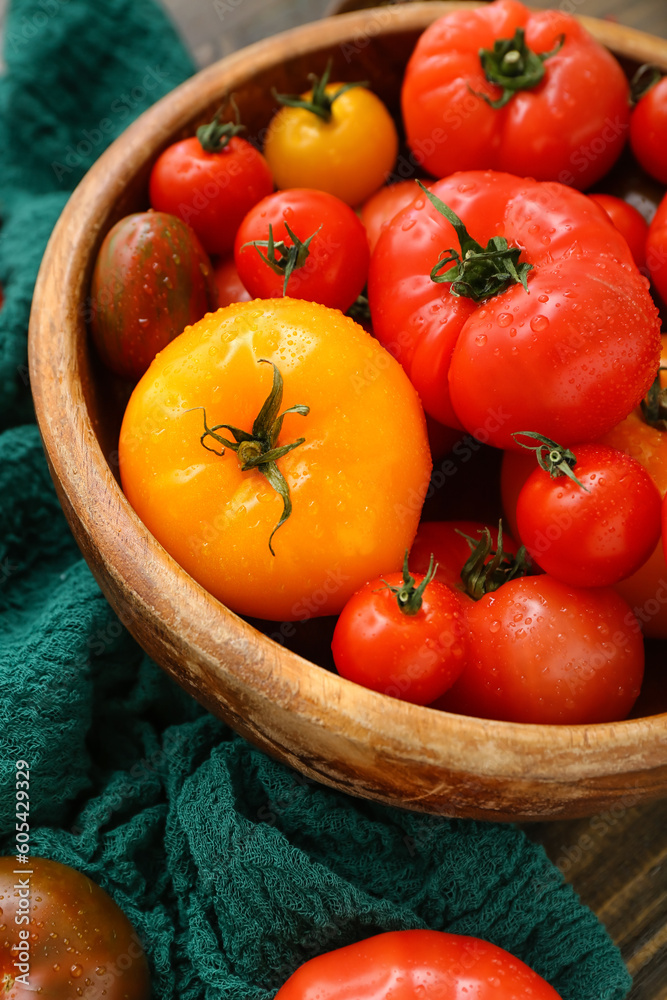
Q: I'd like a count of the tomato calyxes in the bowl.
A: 11